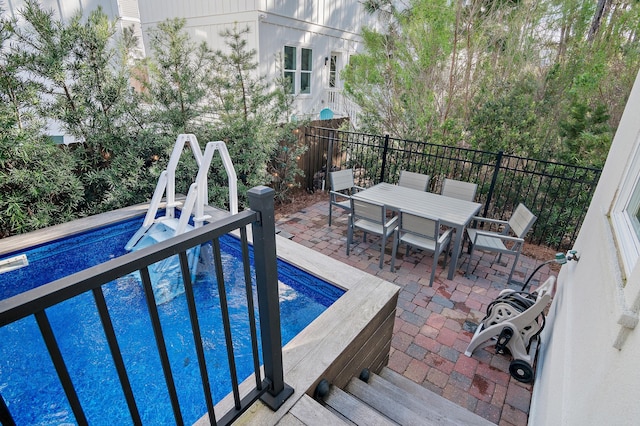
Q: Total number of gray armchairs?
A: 6